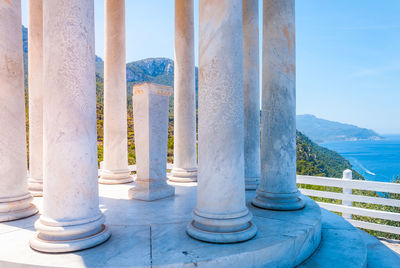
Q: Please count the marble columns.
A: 8